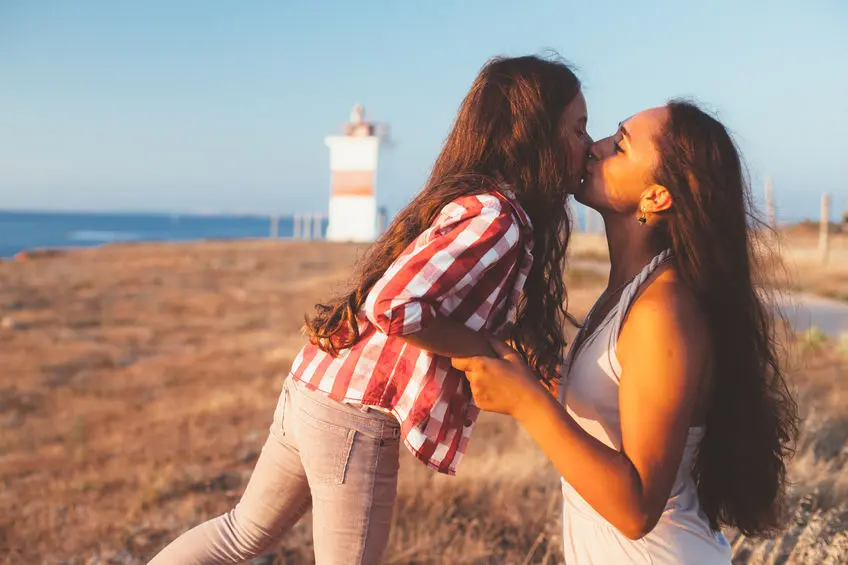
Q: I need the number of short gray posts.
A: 4